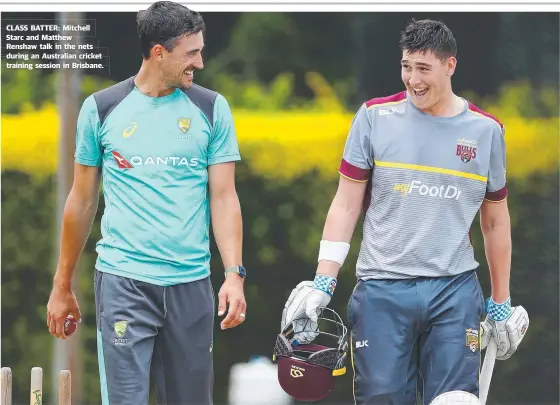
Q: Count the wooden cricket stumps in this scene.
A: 3